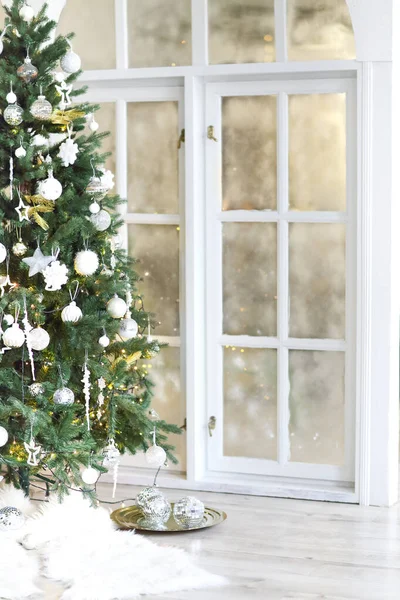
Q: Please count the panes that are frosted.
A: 14